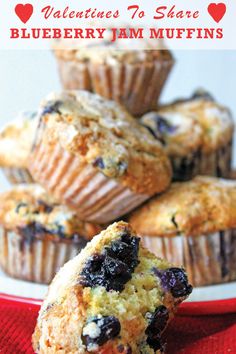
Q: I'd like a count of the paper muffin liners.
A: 6